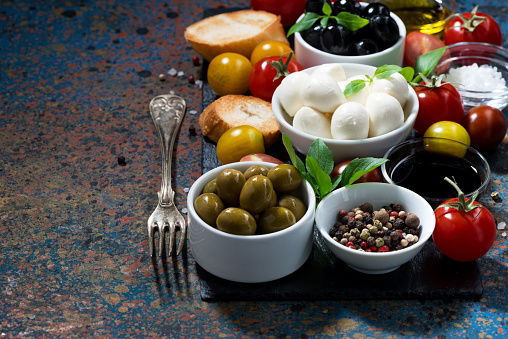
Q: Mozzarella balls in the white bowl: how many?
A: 8